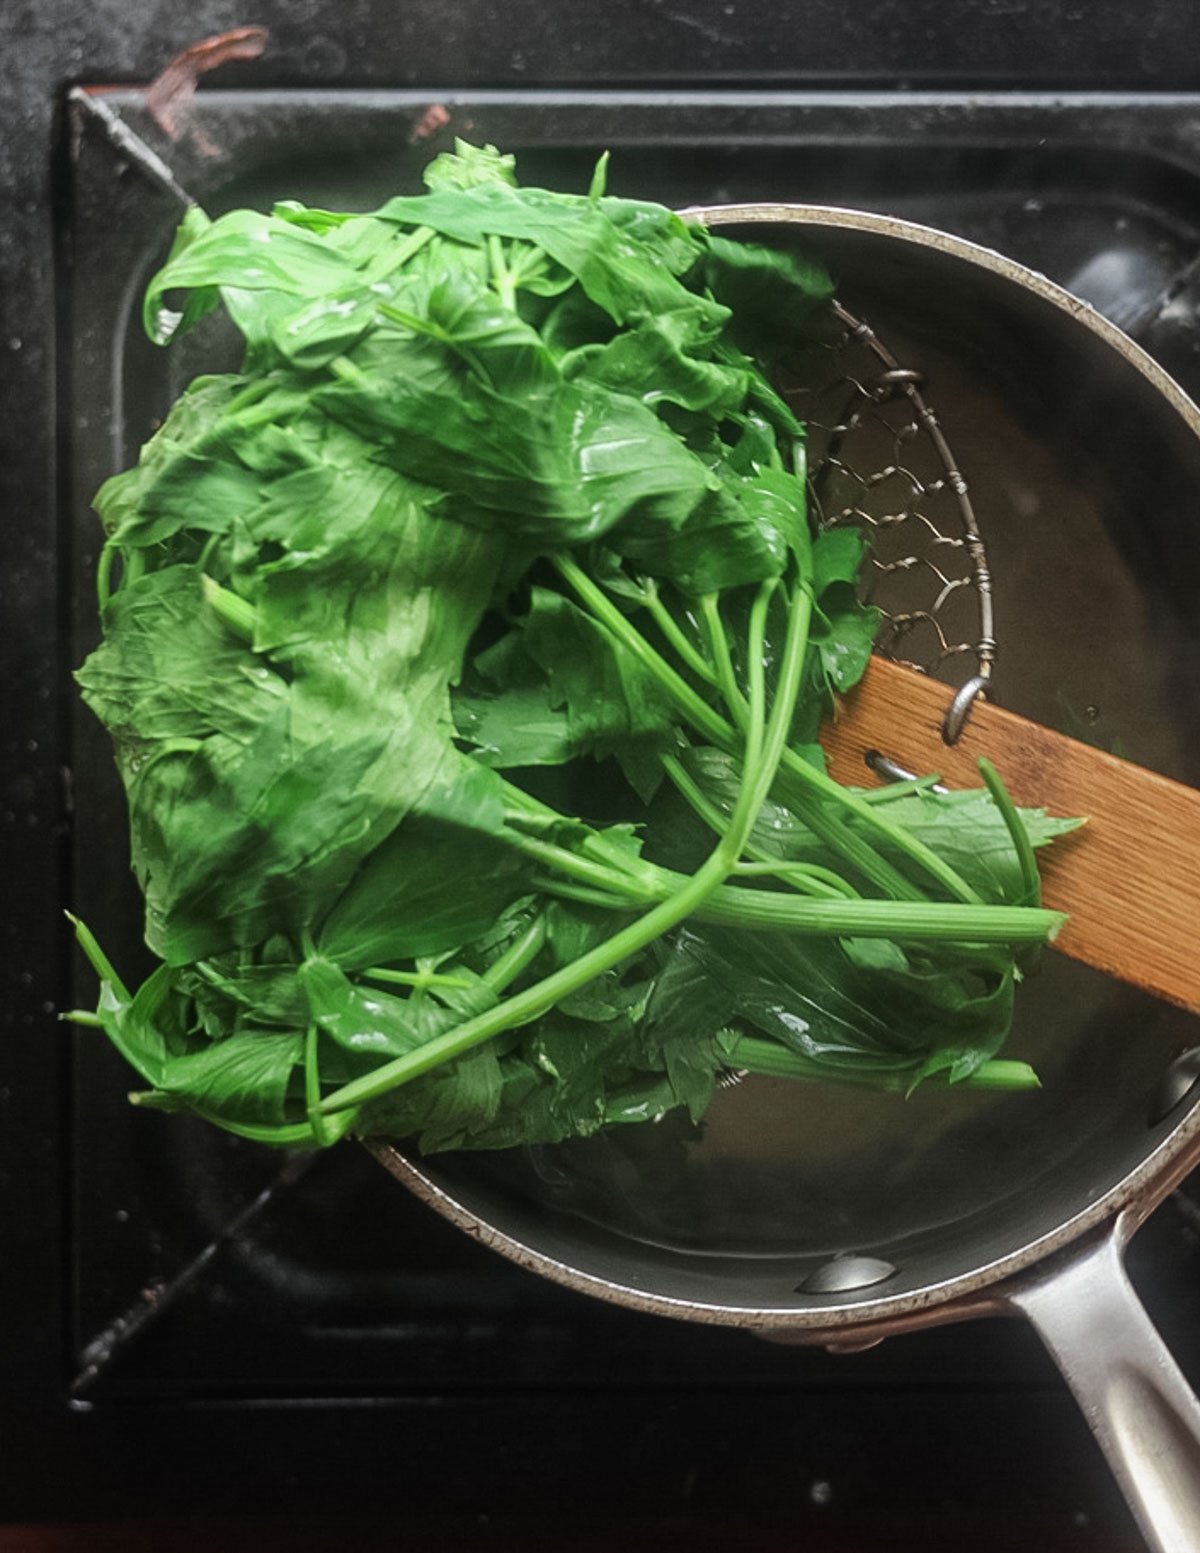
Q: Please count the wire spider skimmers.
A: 1